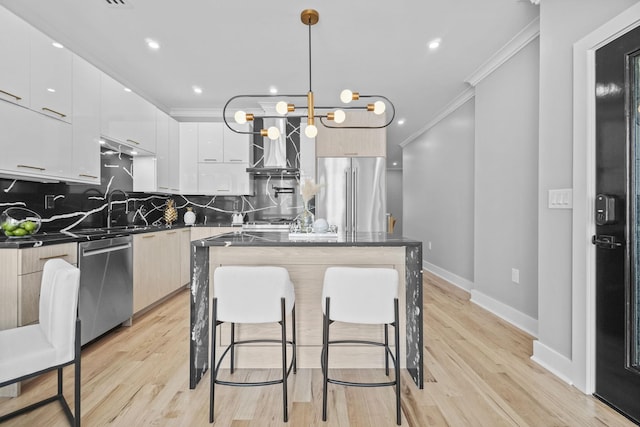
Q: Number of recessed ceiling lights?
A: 6